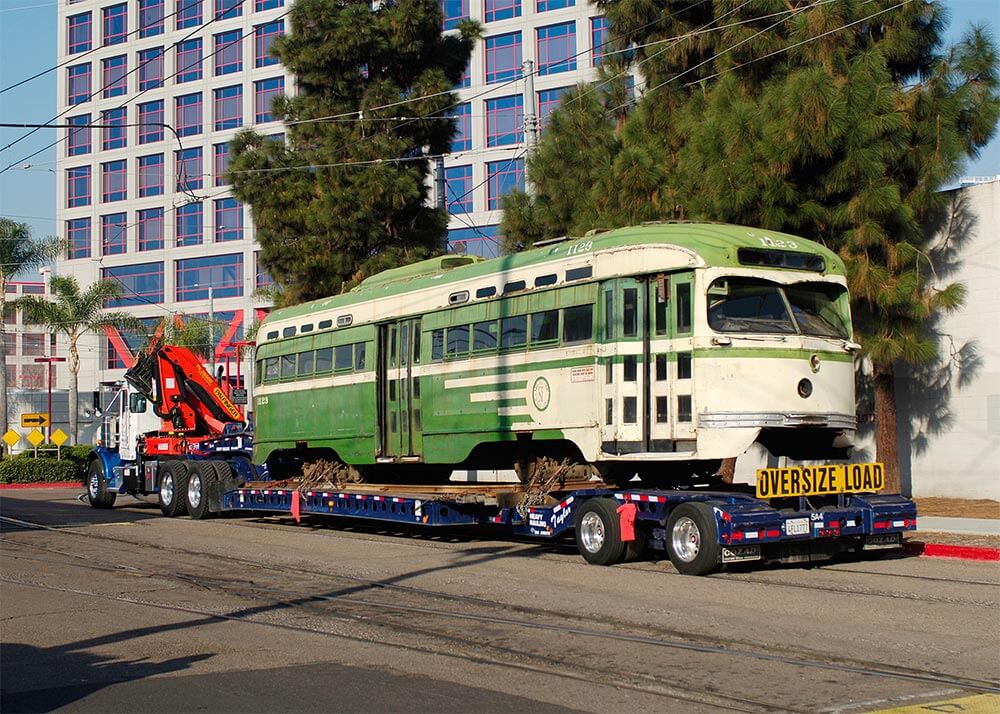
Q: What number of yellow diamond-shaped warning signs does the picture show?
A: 3